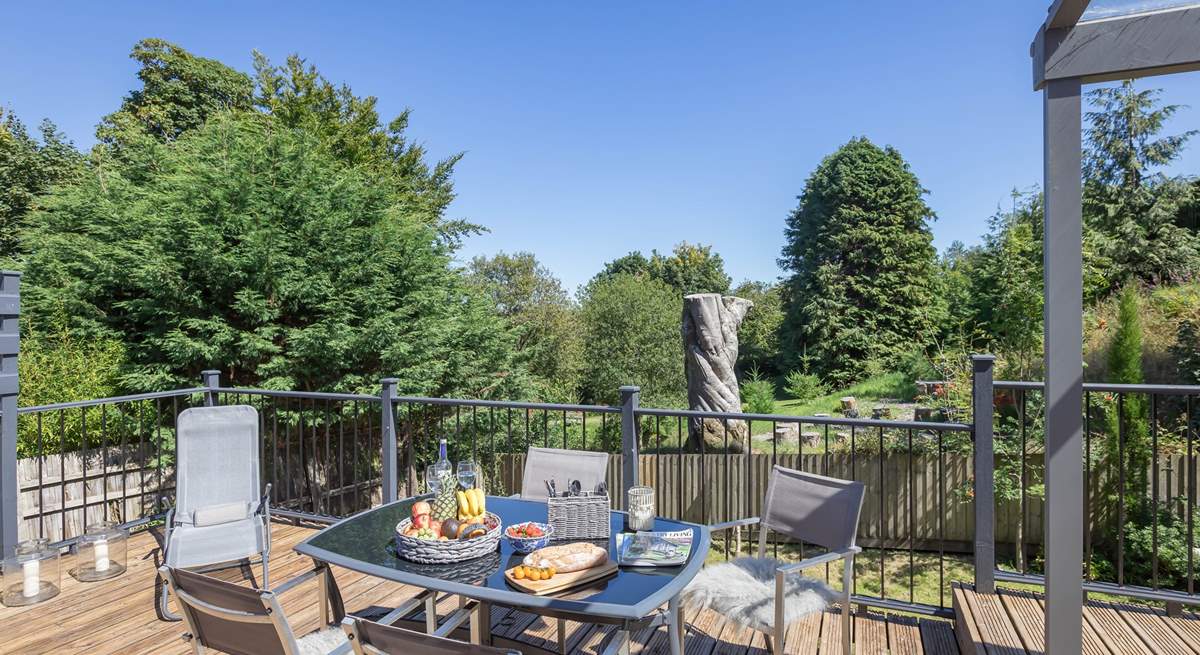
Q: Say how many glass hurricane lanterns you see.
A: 2